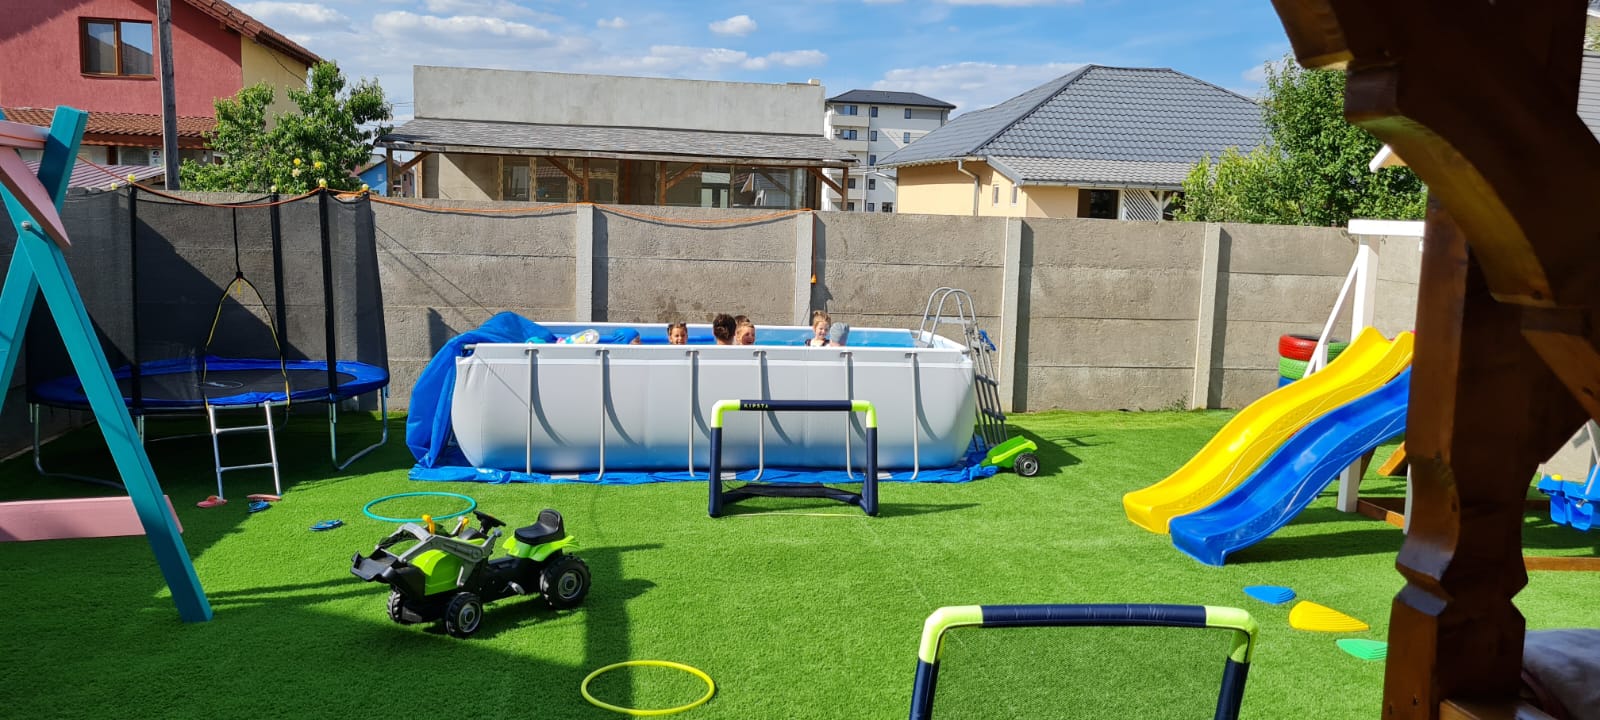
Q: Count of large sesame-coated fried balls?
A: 0